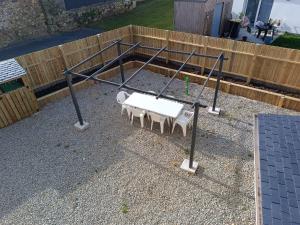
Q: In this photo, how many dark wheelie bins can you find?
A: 2